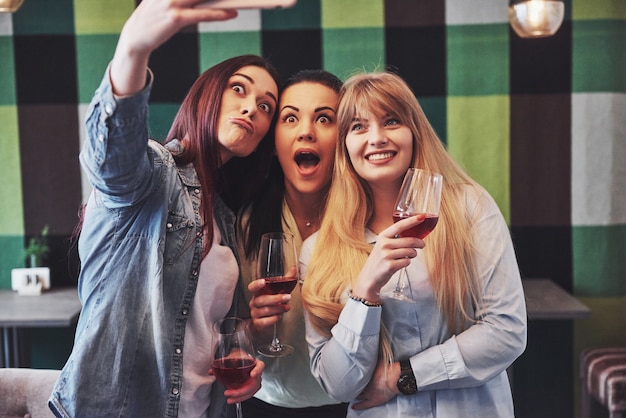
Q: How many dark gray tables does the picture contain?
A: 2